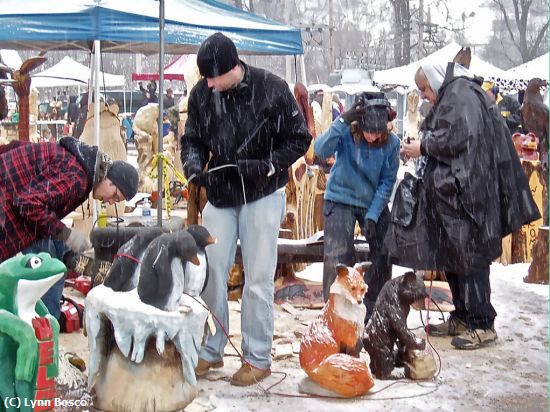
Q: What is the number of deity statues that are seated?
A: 0